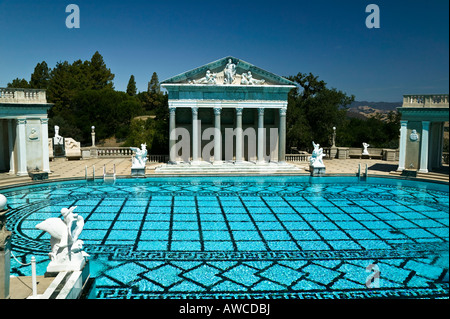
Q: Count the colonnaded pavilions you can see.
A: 3